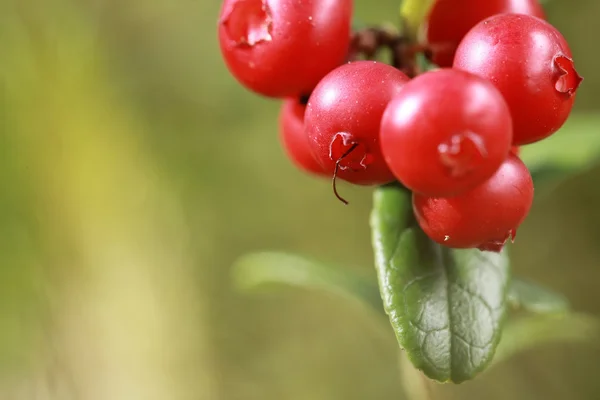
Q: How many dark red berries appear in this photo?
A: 7